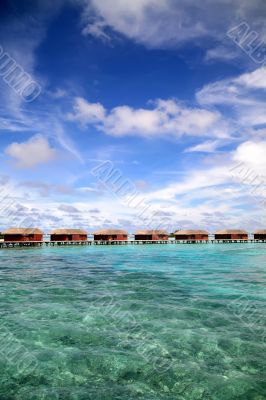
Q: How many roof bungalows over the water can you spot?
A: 7